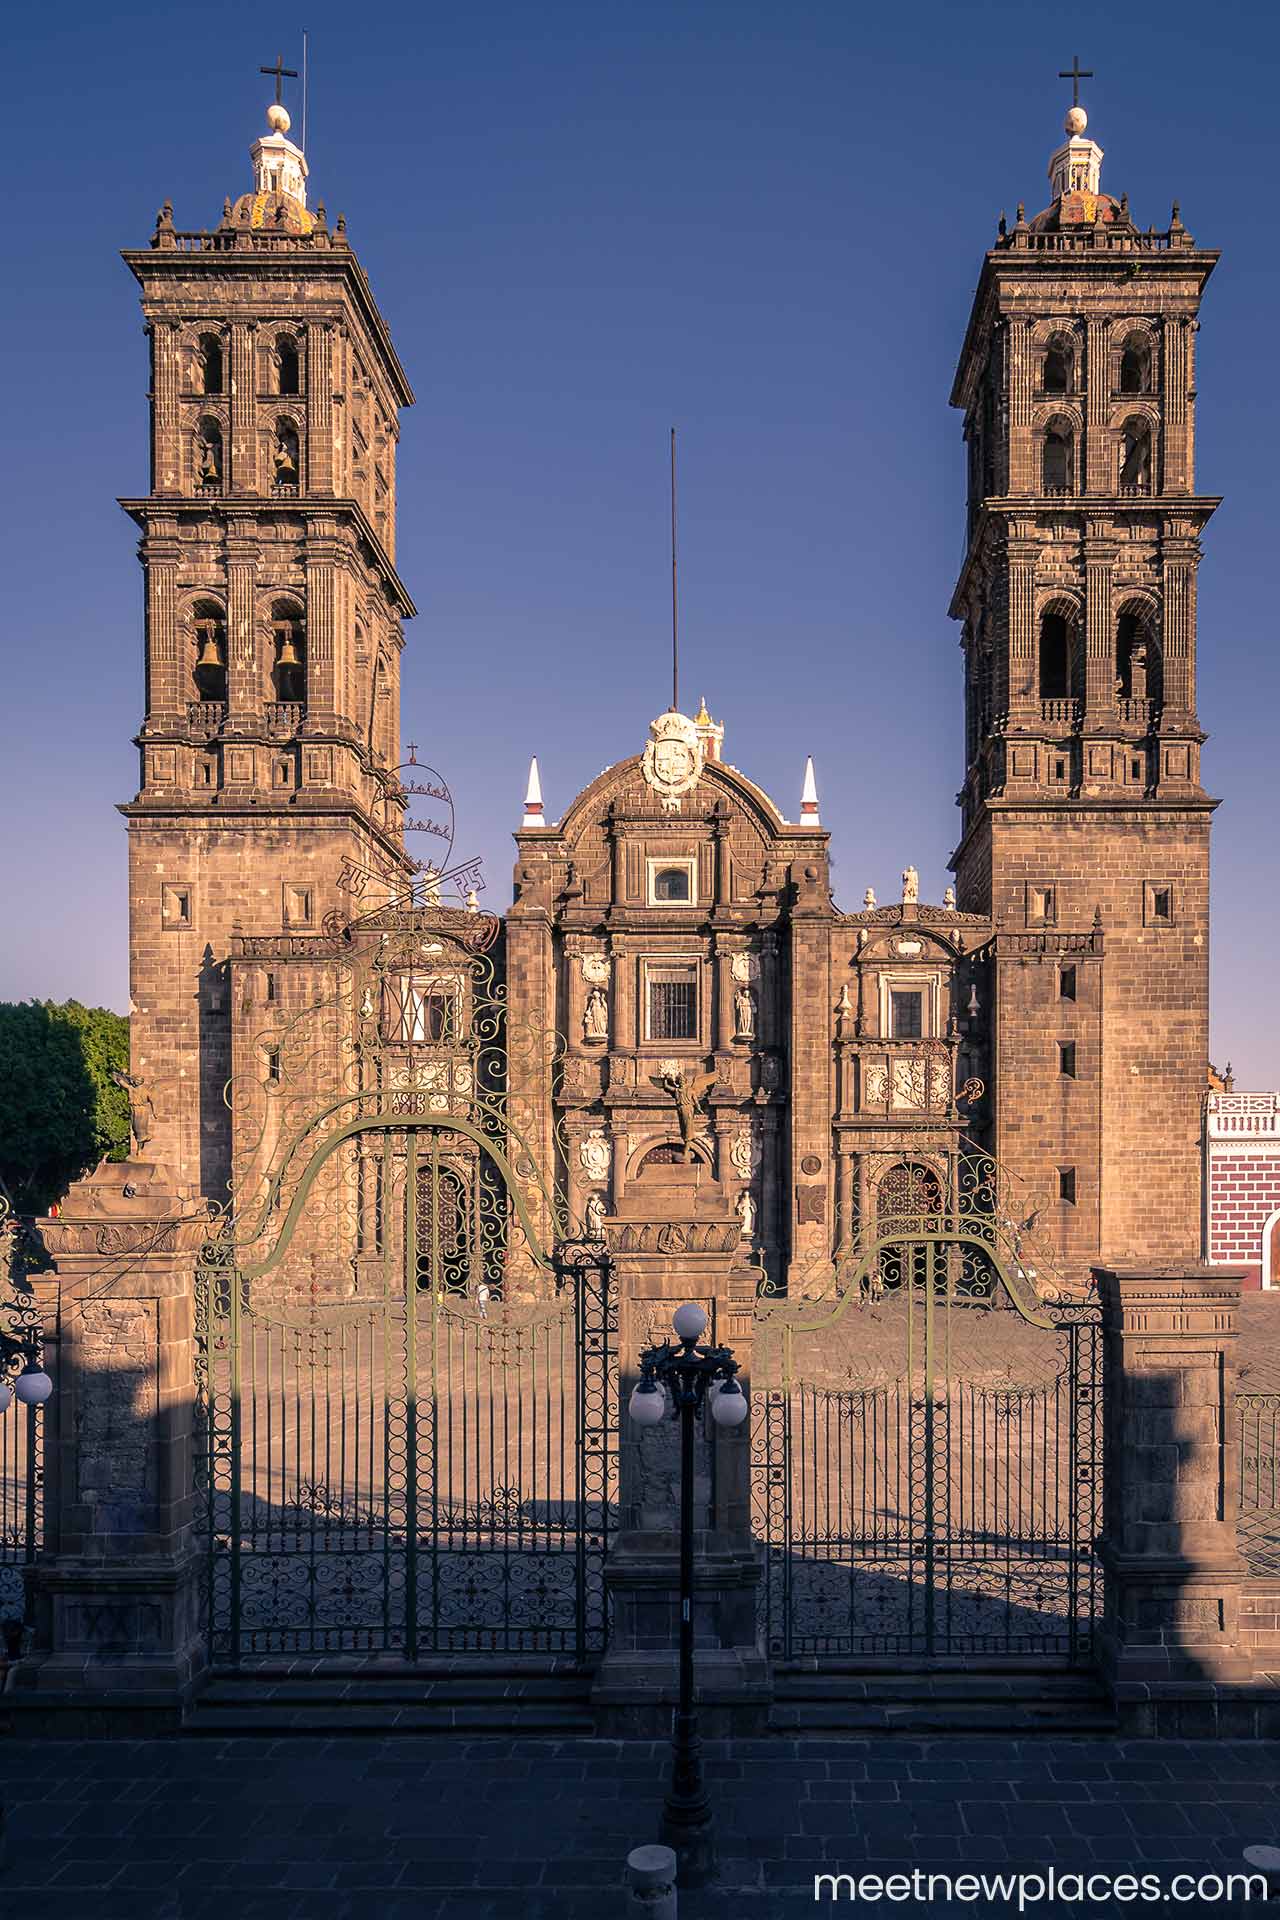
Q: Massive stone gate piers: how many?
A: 3